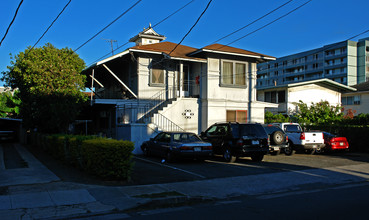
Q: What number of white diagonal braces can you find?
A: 2